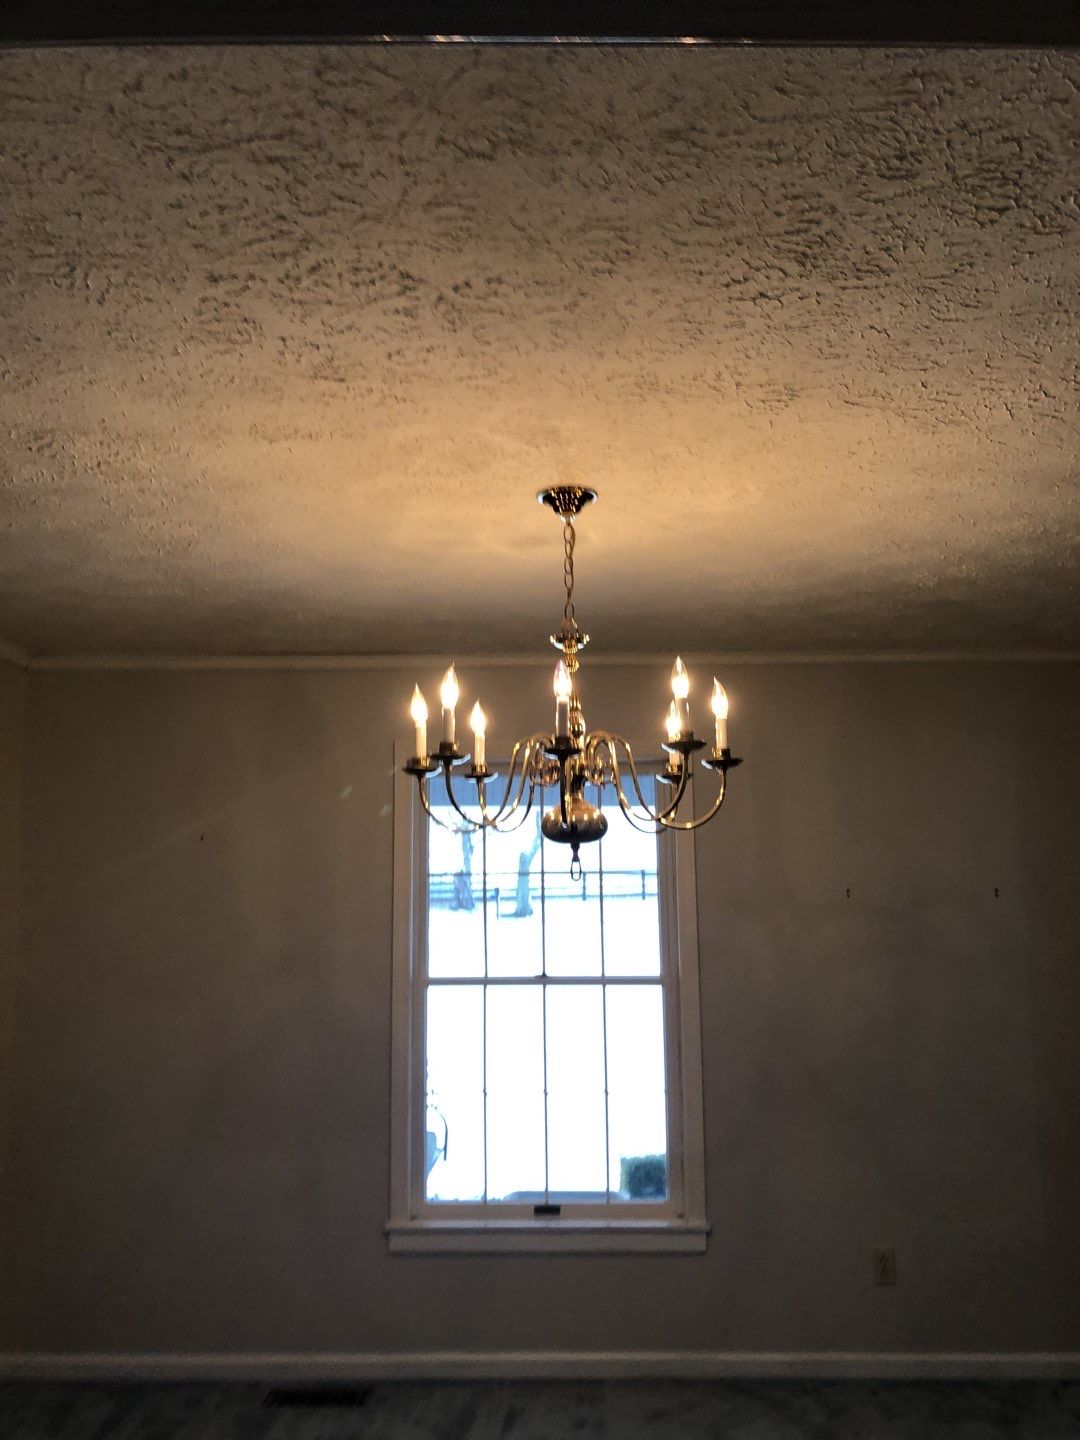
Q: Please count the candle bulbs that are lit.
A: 7